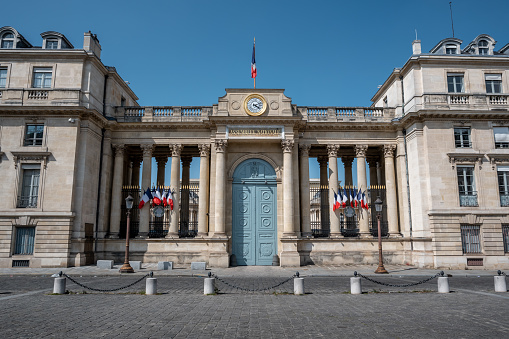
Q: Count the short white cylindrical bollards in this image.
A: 7